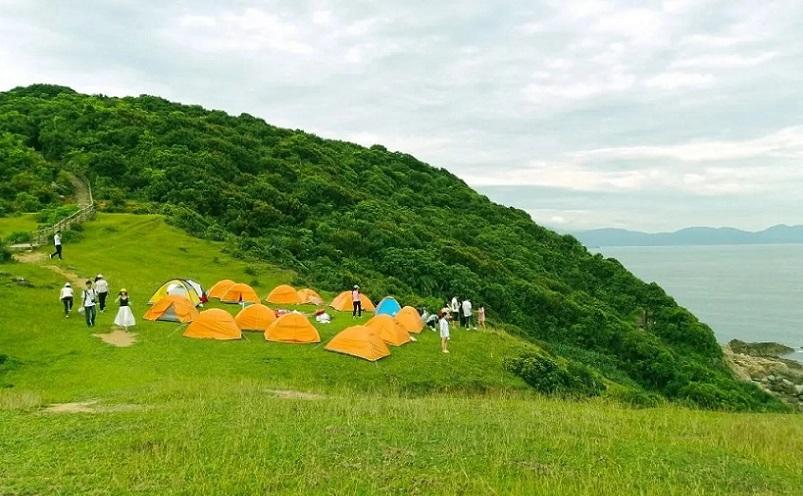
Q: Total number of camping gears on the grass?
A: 14